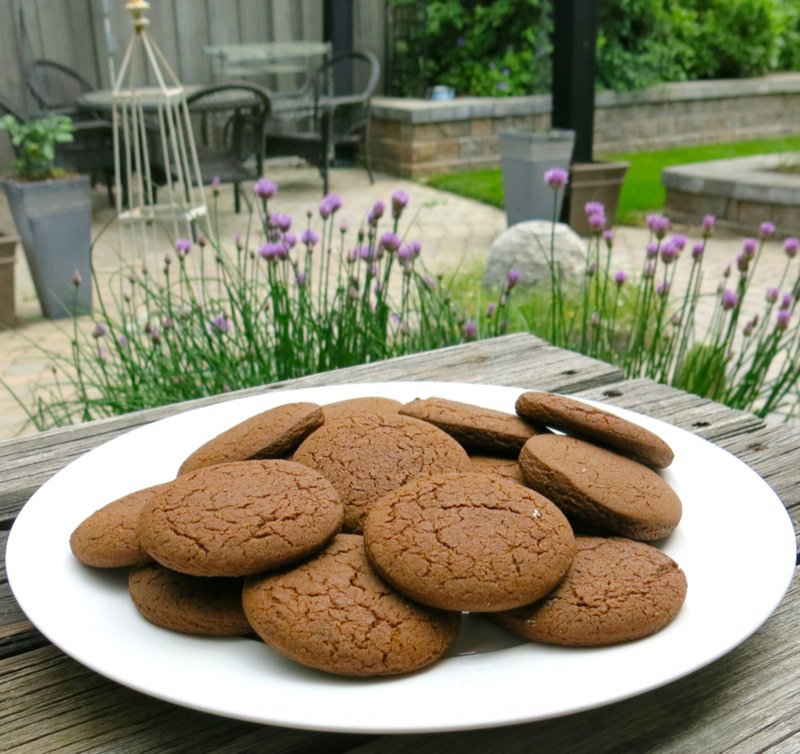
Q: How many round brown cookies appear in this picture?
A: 13